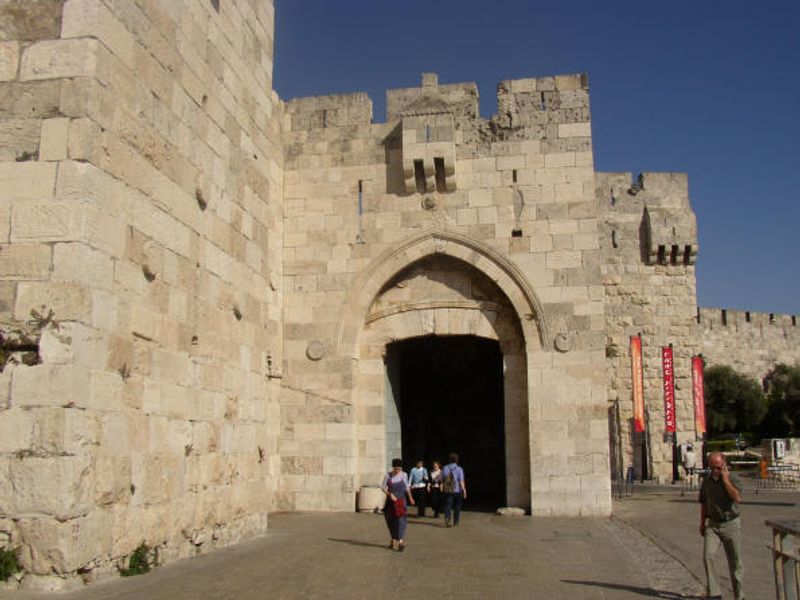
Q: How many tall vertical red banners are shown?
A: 3